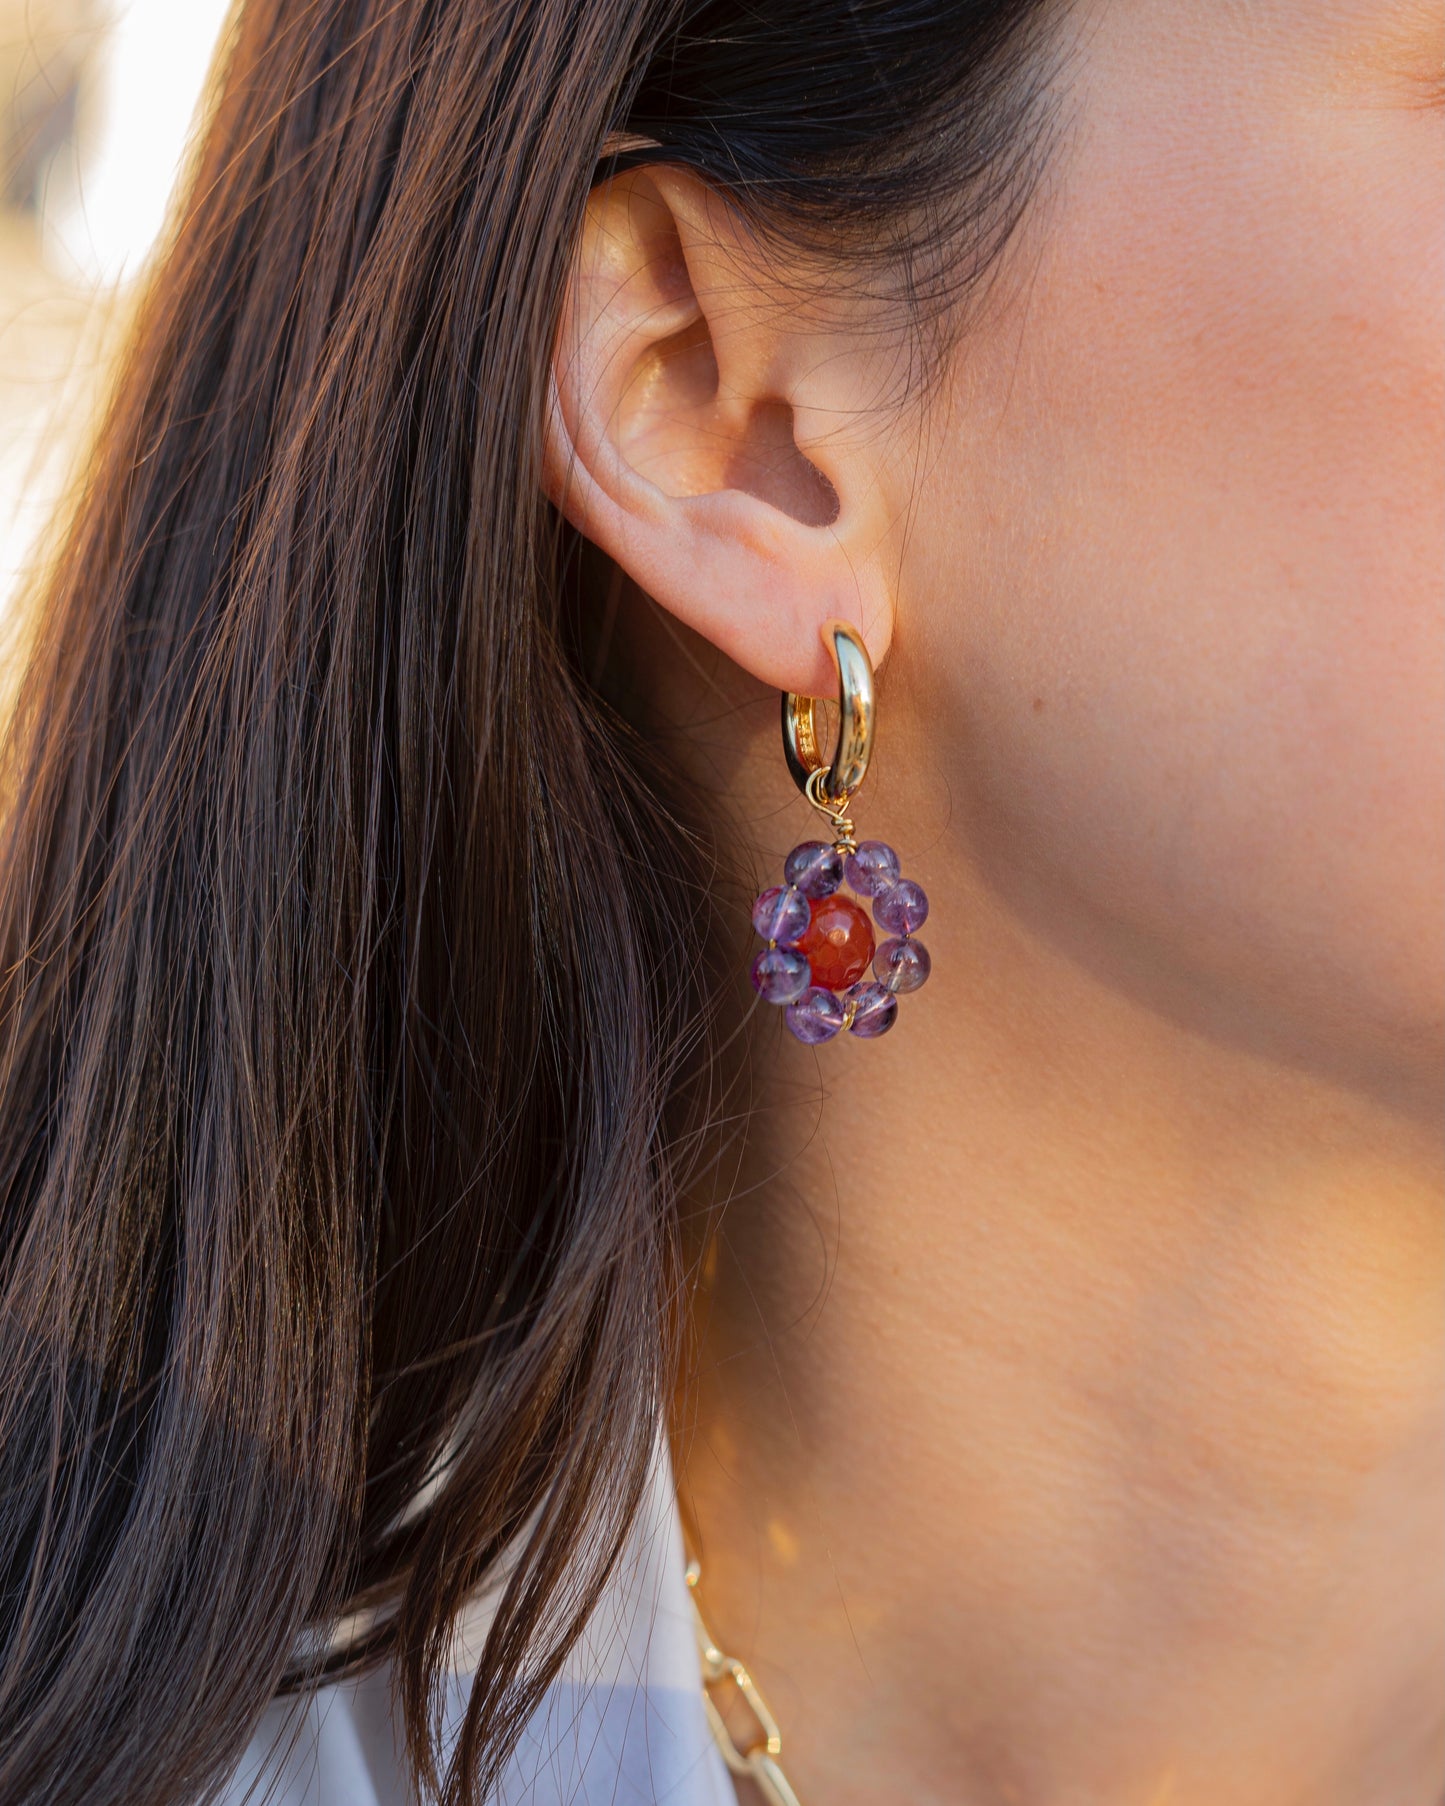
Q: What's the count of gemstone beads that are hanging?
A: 9